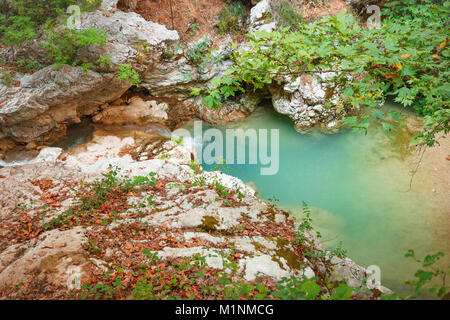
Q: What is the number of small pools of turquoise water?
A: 1